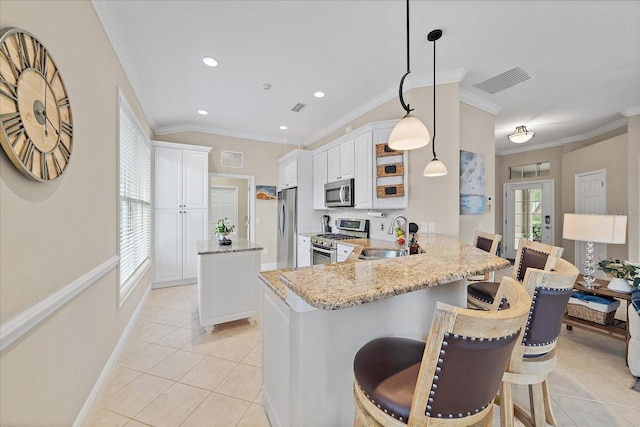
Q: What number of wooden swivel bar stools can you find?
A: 4